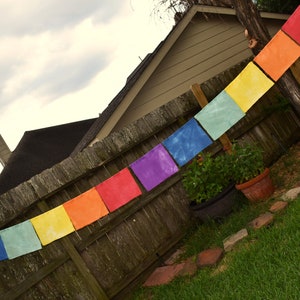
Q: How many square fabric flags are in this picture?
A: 11